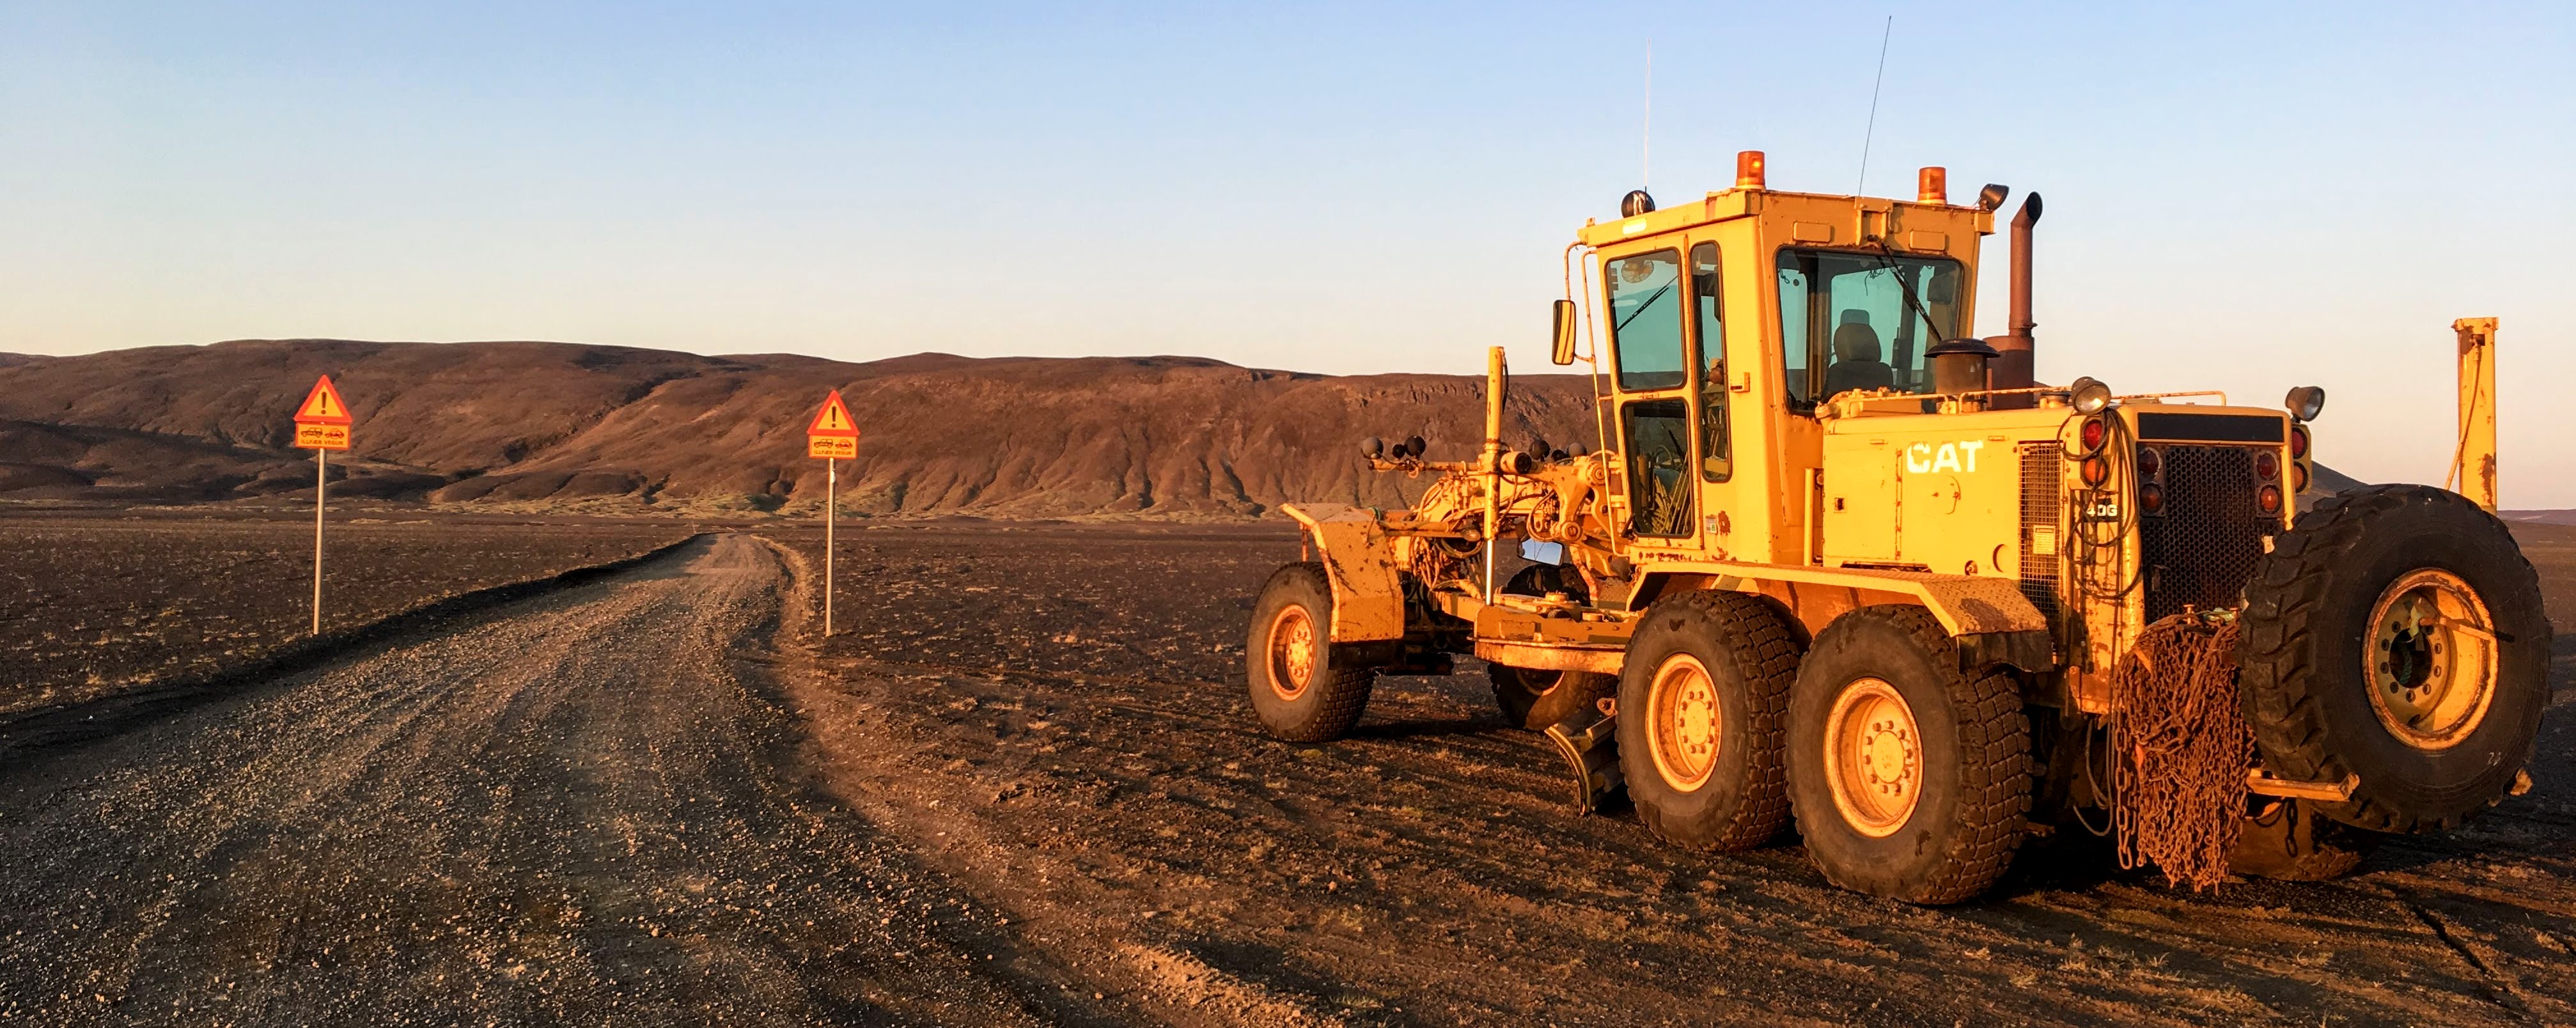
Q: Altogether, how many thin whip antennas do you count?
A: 2